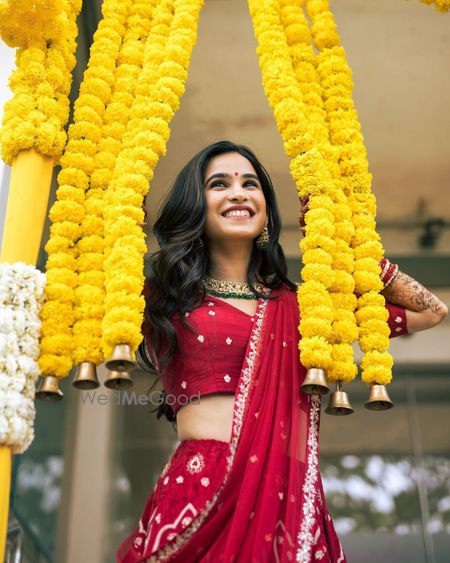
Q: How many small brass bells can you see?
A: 7